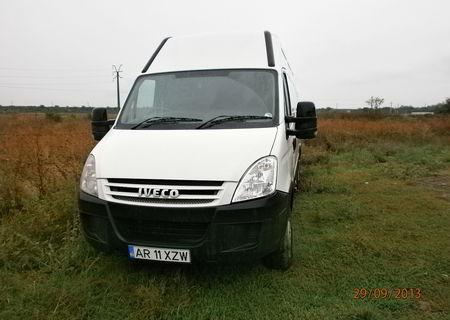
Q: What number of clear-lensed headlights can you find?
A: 2